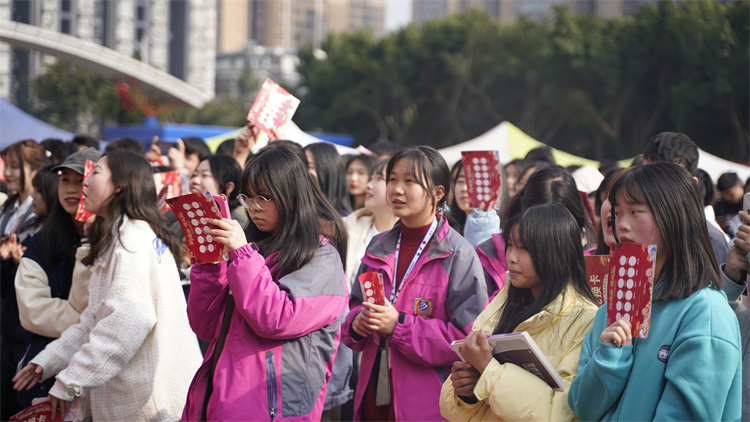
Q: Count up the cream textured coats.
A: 1